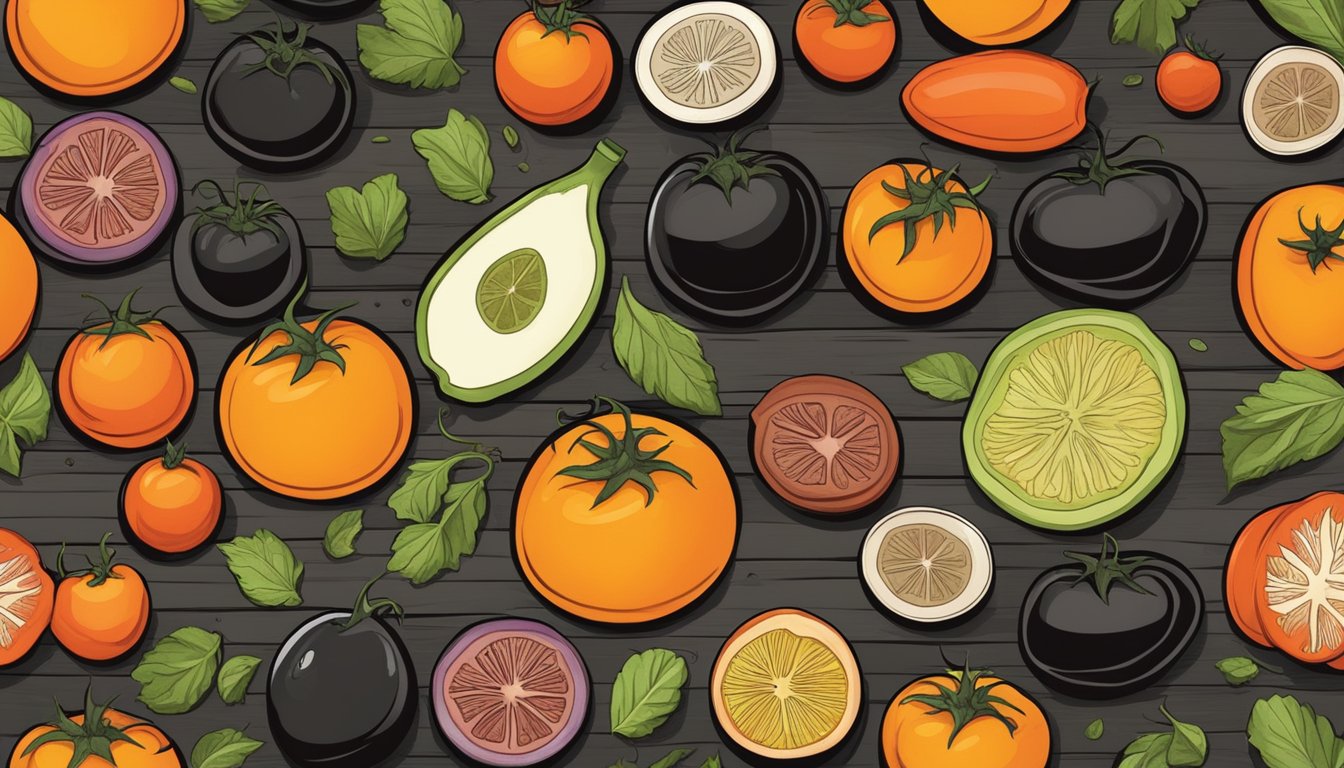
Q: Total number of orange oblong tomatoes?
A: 1